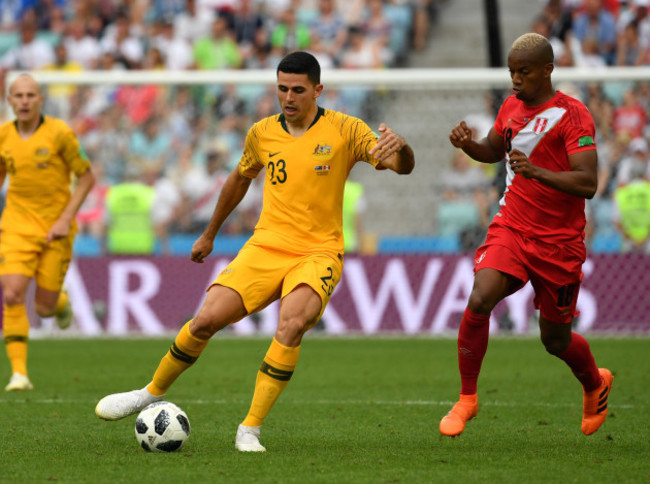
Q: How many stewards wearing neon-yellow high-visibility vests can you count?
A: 3